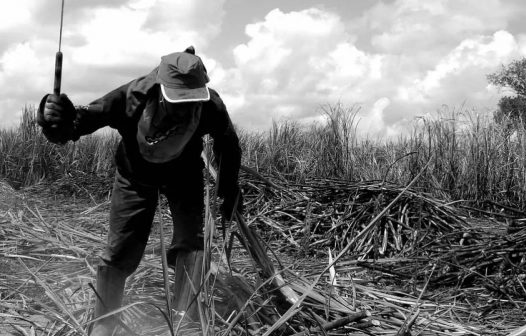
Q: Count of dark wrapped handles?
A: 1